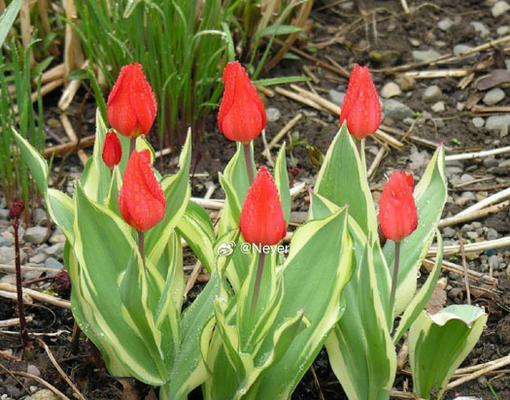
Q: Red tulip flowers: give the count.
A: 7